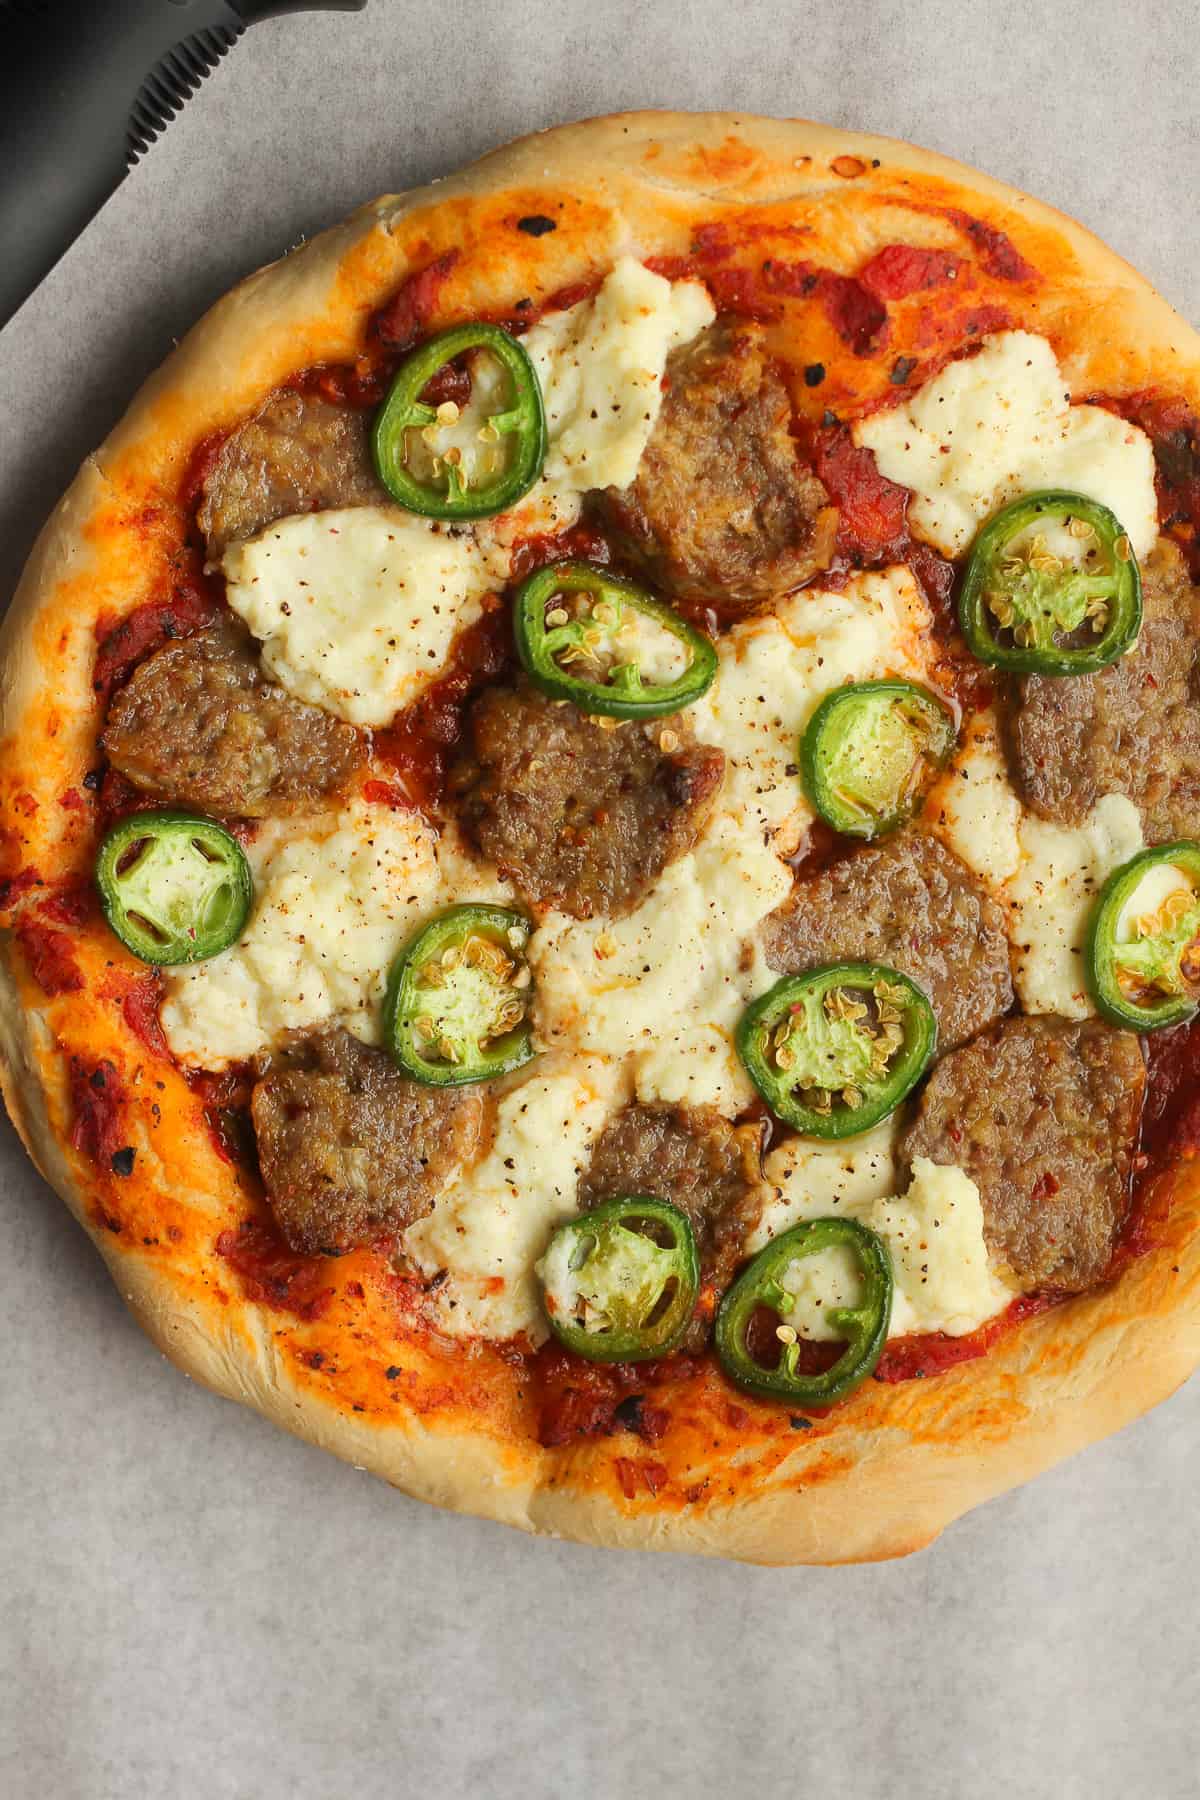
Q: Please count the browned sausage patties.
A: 9